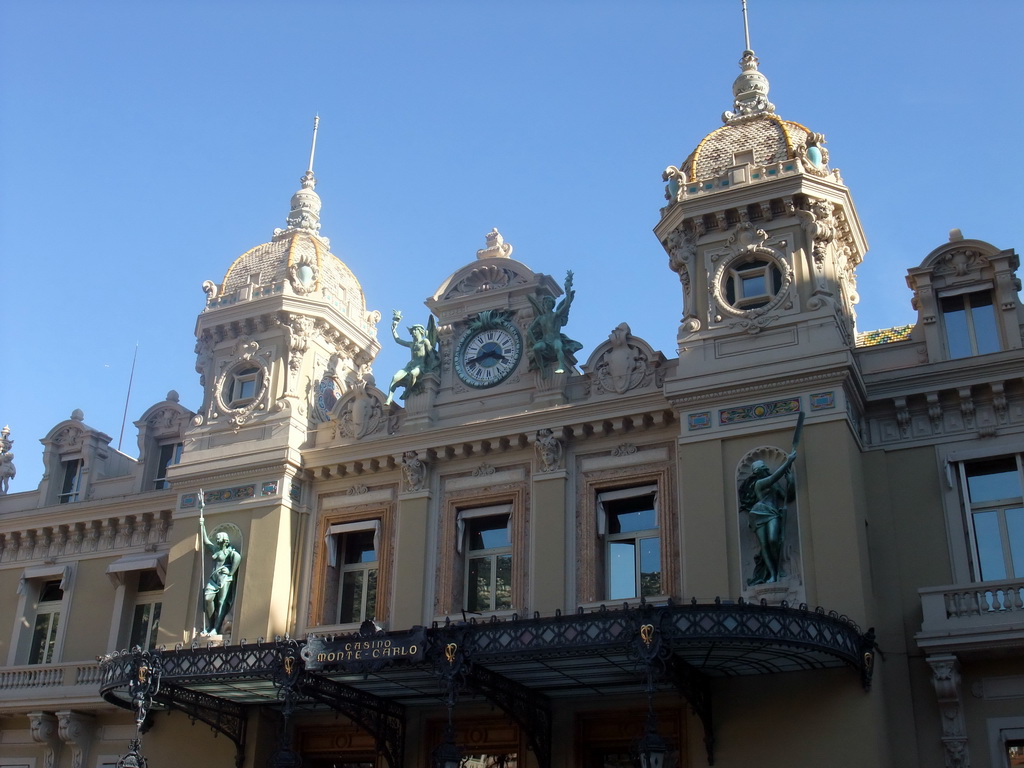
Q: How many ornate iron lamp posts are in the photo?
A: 4